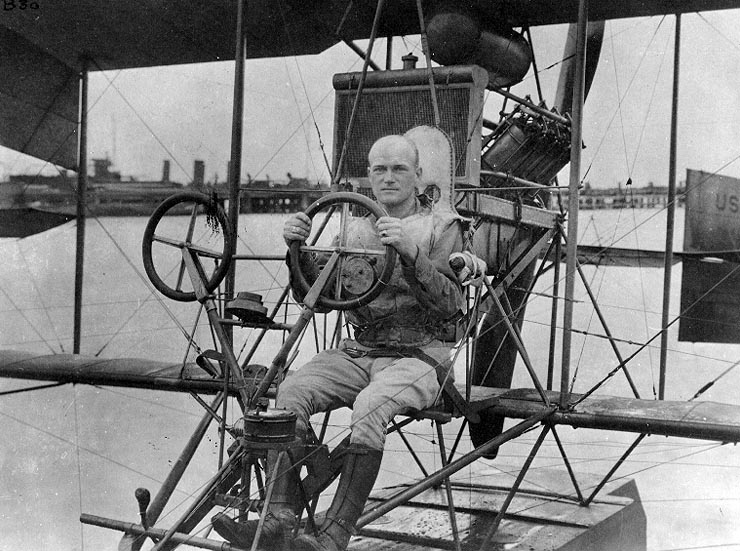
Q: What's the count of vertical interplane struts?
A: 4